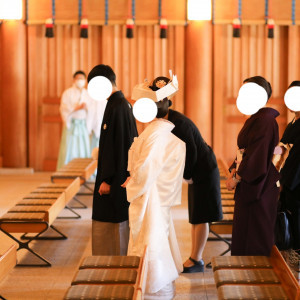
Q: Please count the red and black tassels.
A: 6